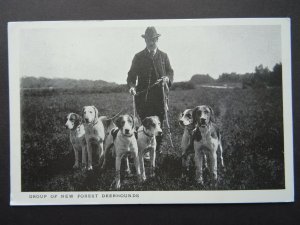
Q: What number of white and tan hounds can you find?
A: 6